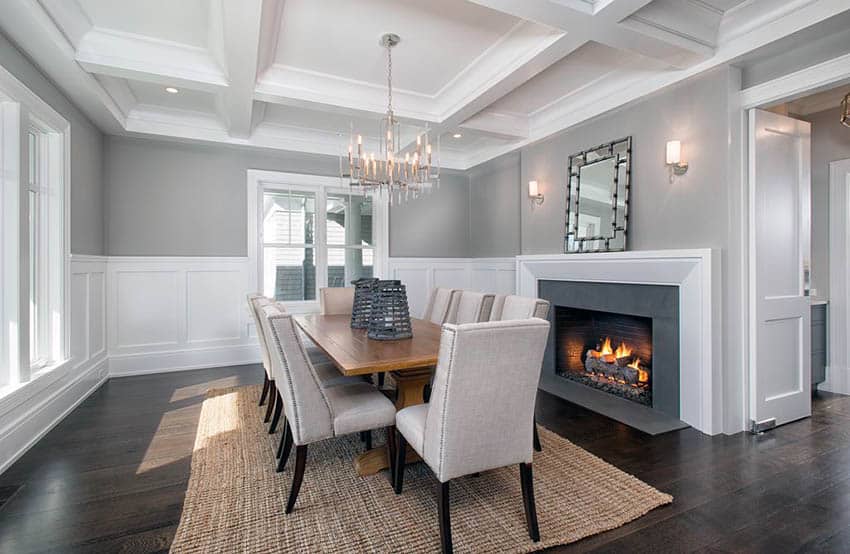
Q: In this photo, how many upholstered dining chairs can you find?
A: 8